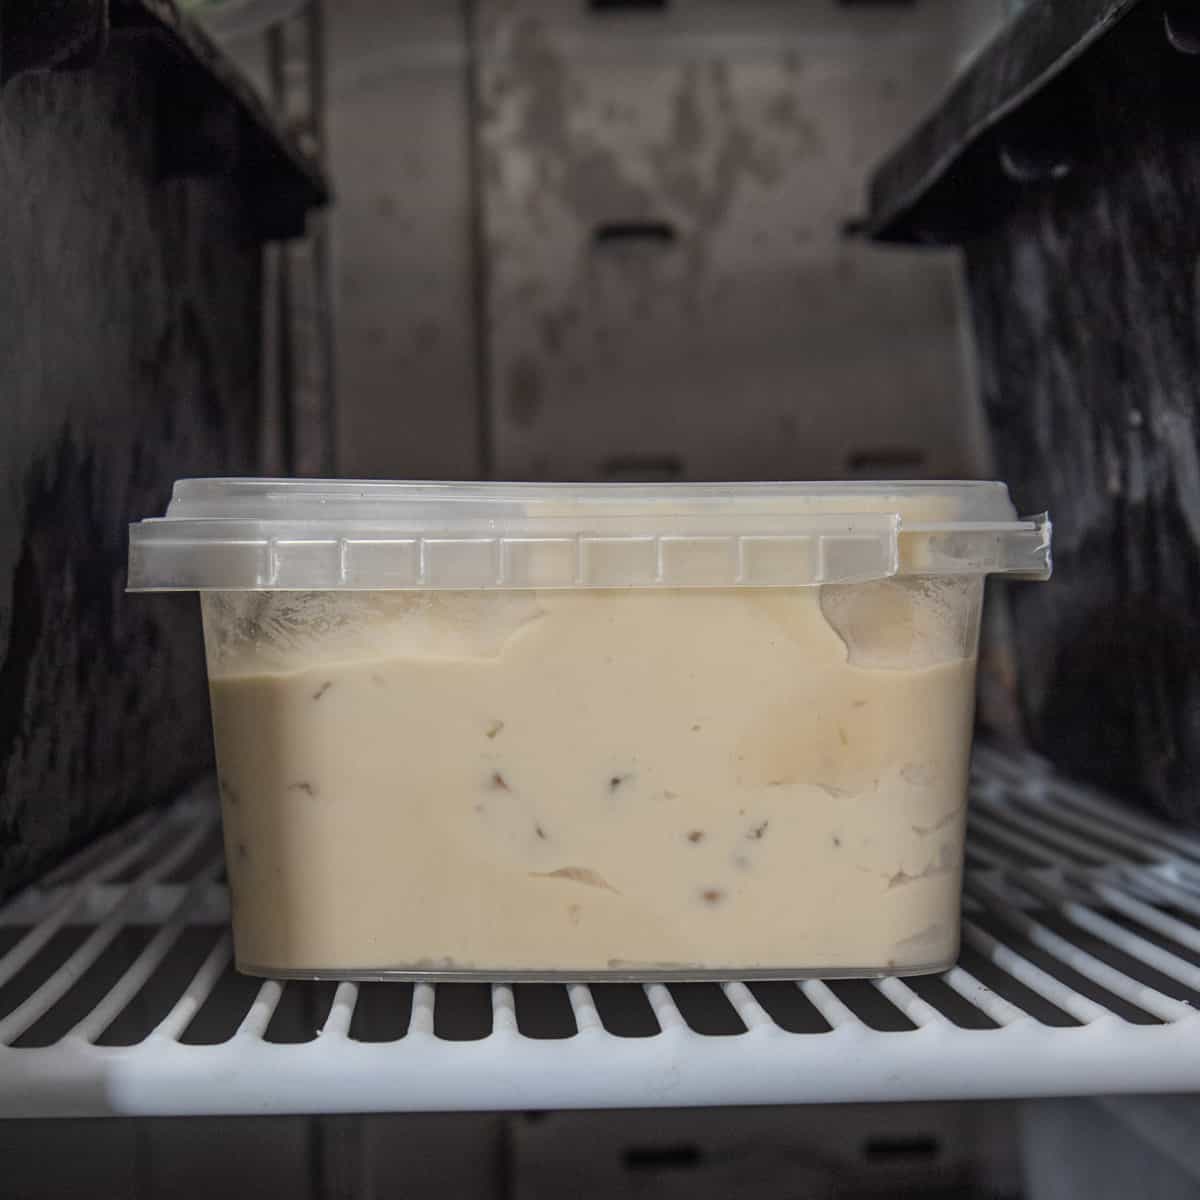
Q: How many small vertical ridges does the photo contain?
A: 8